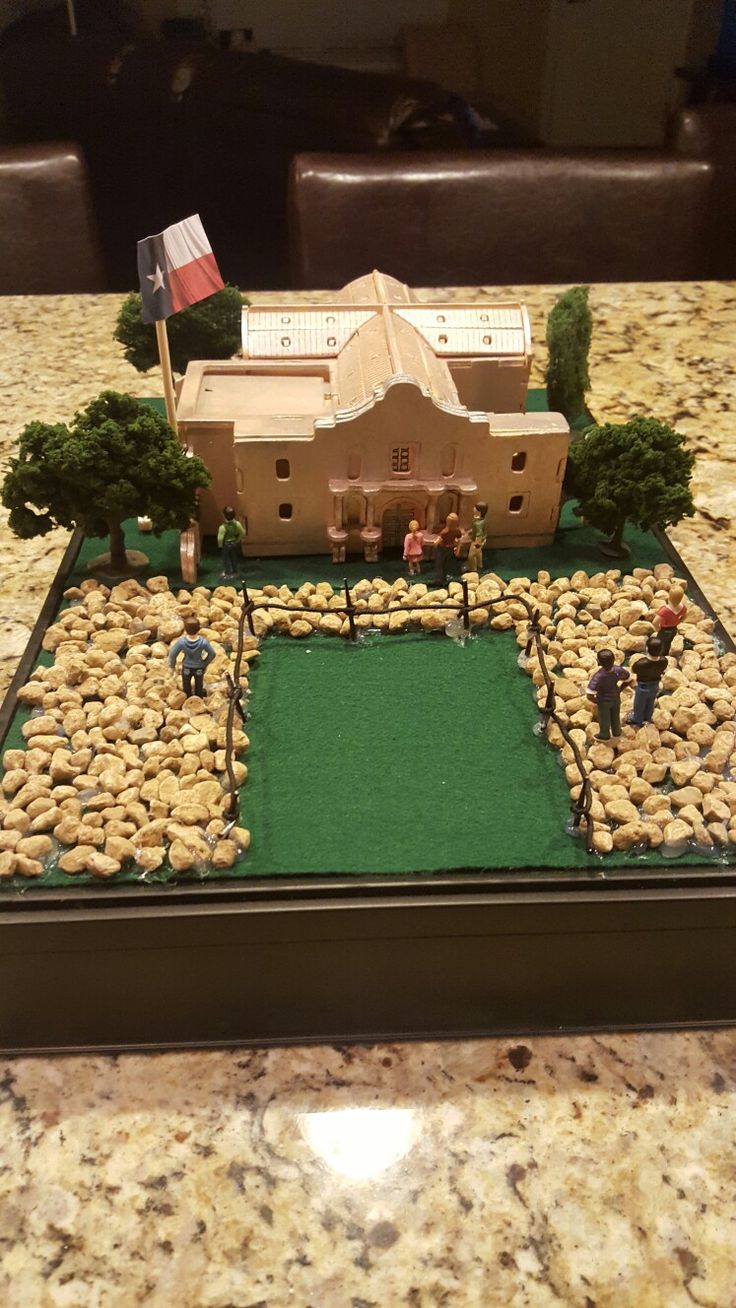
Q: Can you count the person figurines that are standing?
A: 8